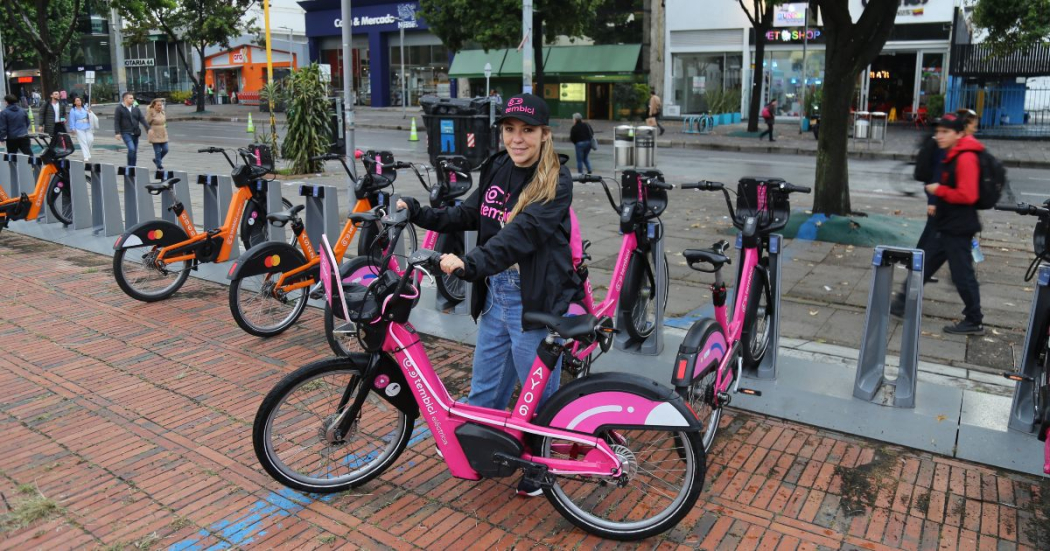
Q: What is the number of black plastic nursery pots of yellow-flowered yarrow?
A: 0